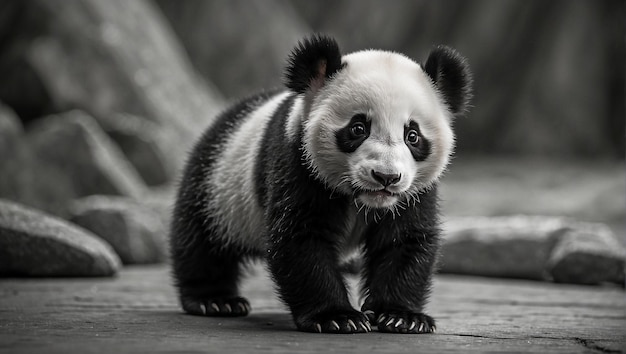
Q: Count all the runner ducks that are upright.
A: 0